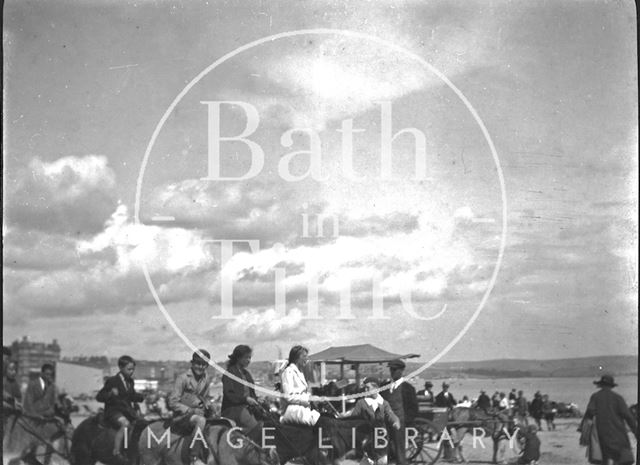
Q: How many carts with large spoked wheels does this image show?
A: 1